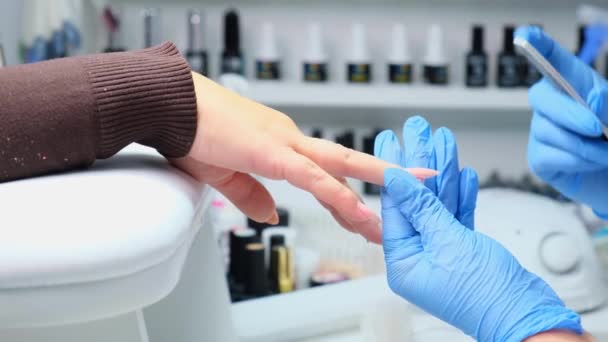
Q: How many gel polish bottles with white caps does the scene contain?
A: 5